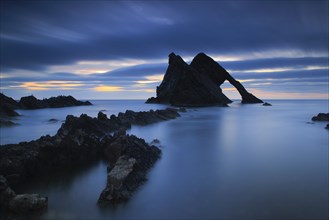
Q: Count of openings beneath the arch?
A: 1